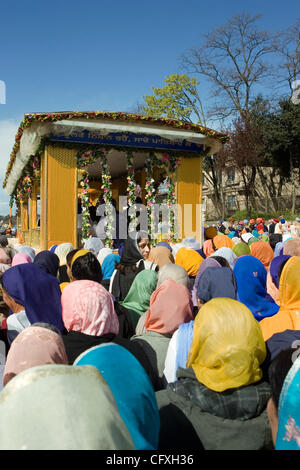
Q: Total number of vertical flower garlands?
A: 5